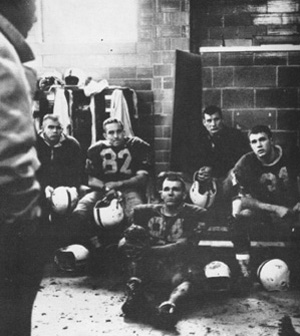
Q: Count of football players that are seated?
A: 5